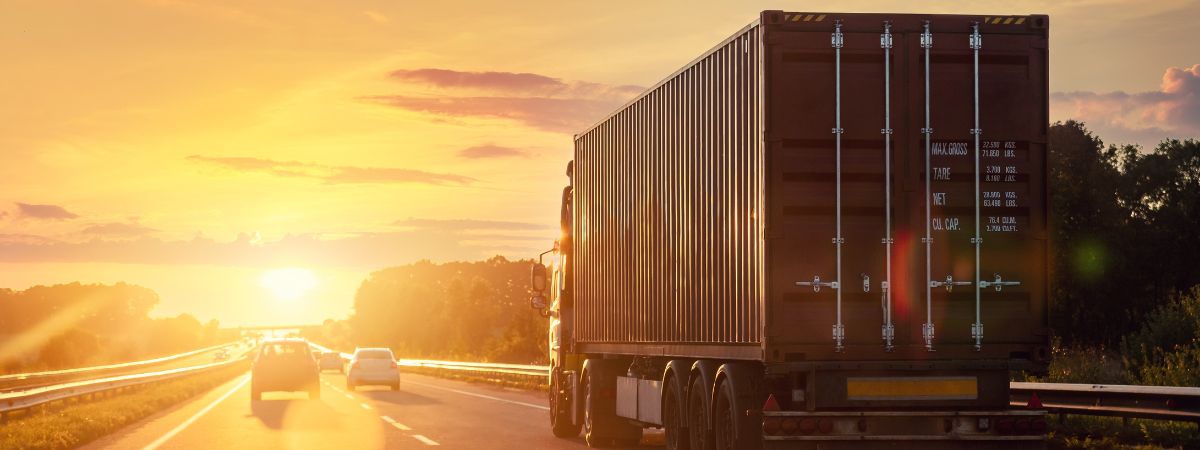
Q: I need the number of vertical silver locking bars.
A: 4